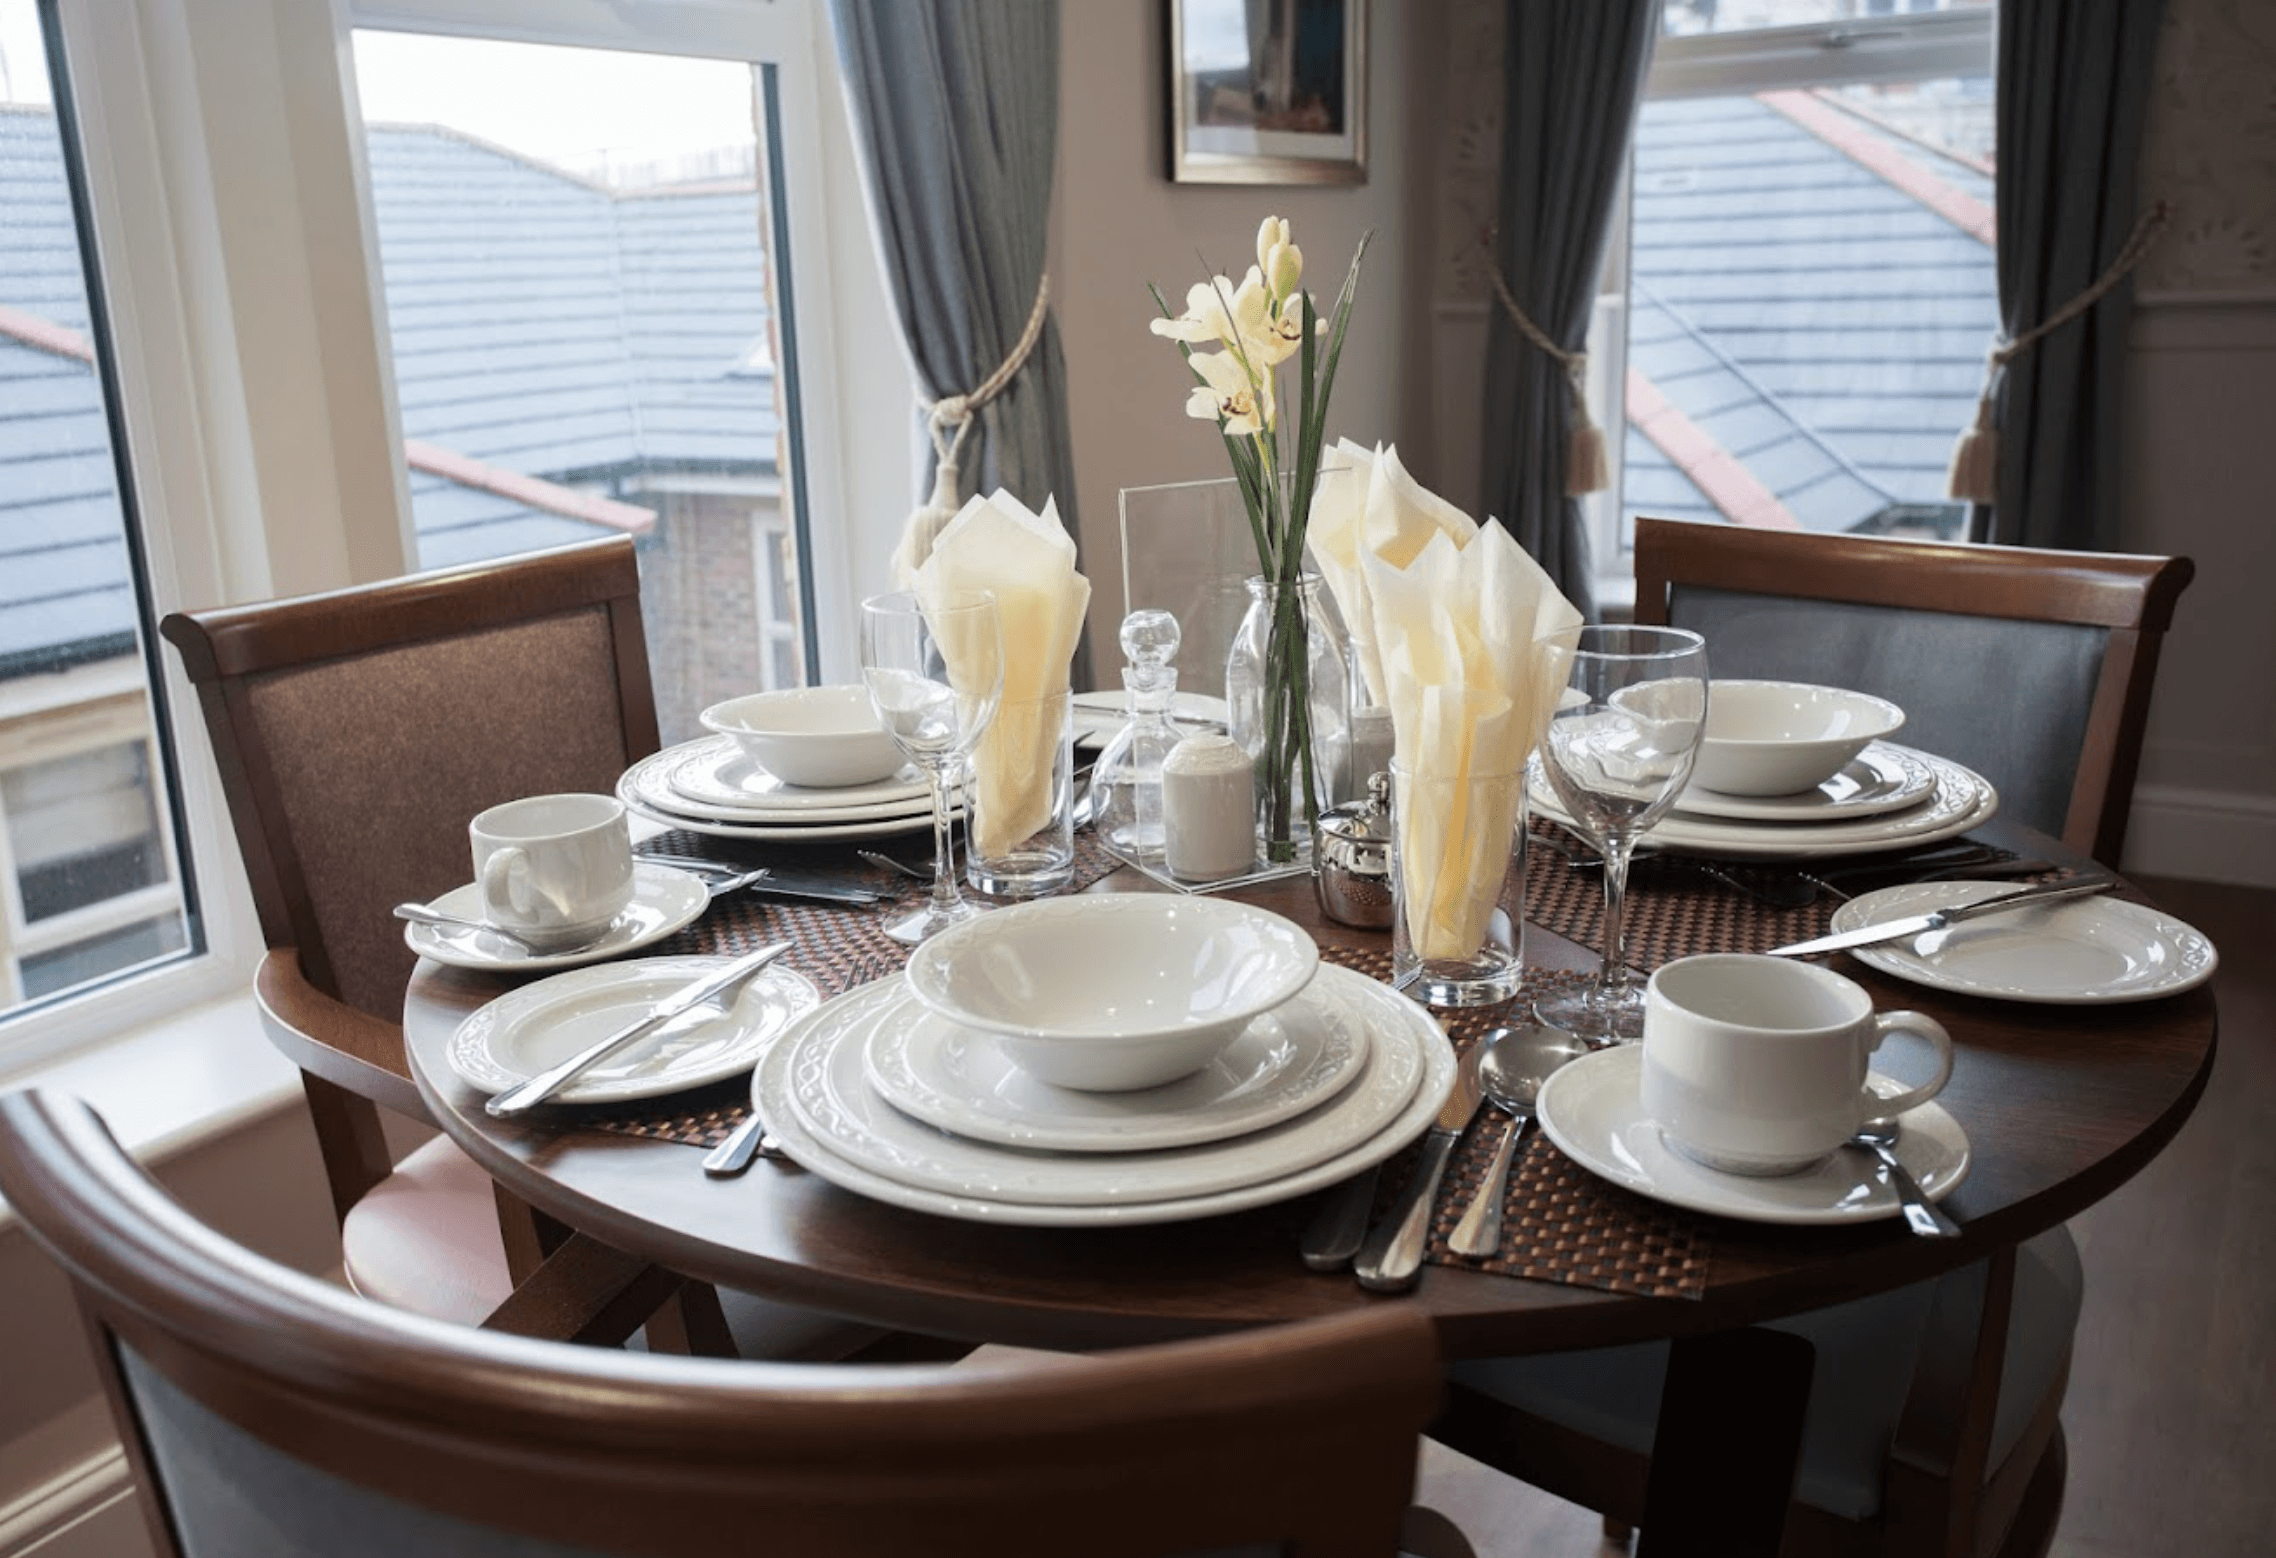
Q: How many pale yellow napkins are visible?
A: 3